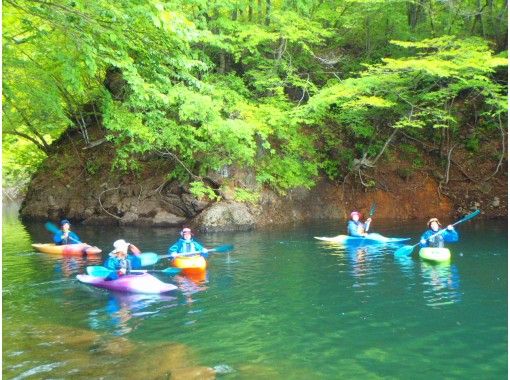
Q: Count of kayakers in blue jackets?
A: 5